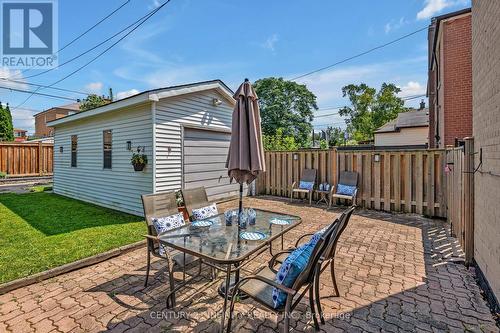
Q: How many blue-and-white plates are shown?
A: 3